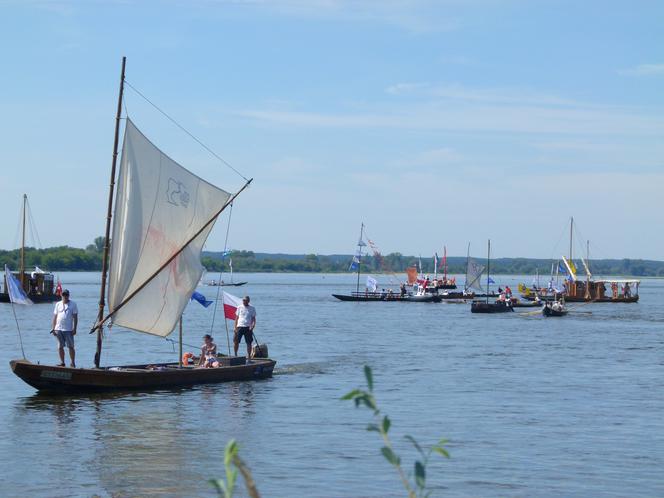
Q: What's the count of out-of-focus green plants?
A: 2